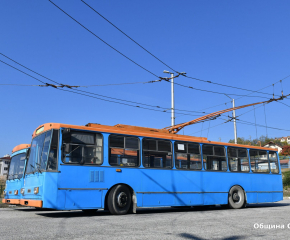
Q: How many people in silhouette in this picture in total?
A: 0